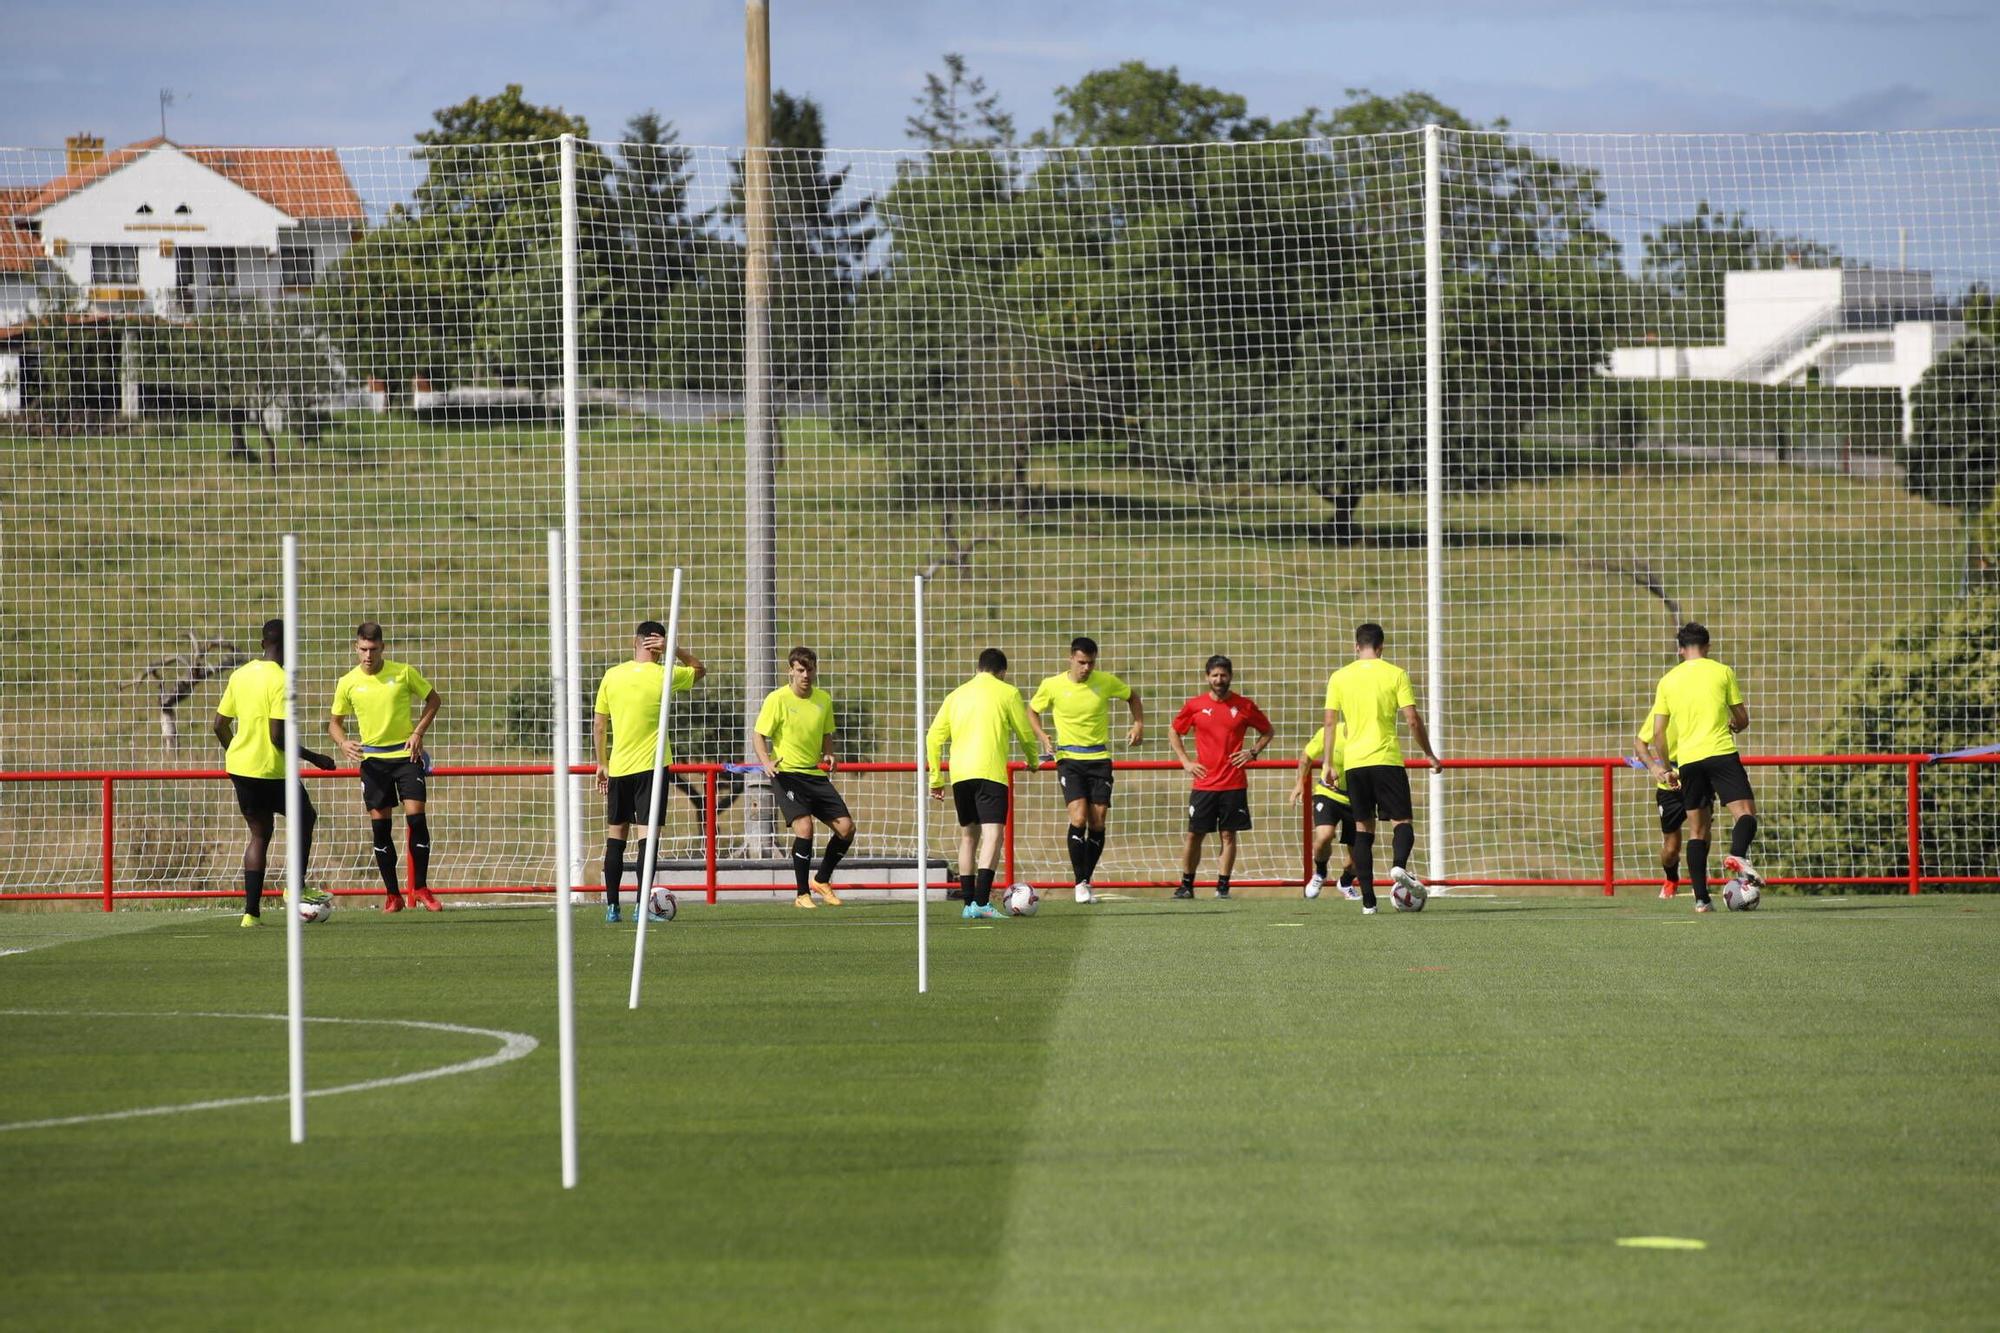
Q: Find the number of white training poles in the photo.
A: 4